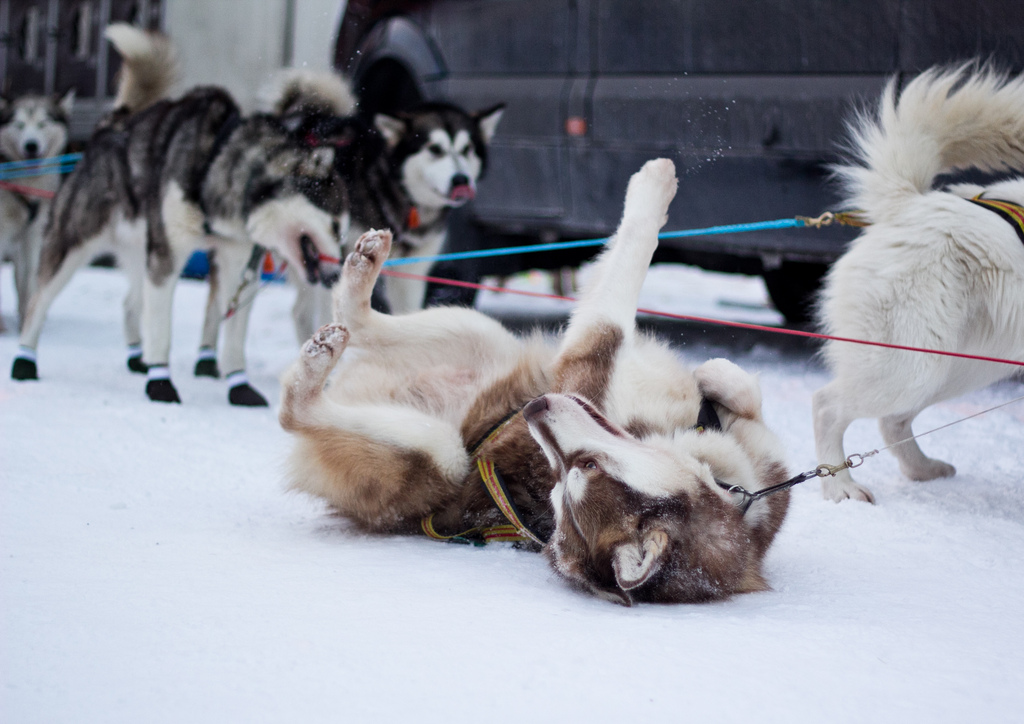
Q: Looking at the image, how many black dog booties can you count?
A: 5